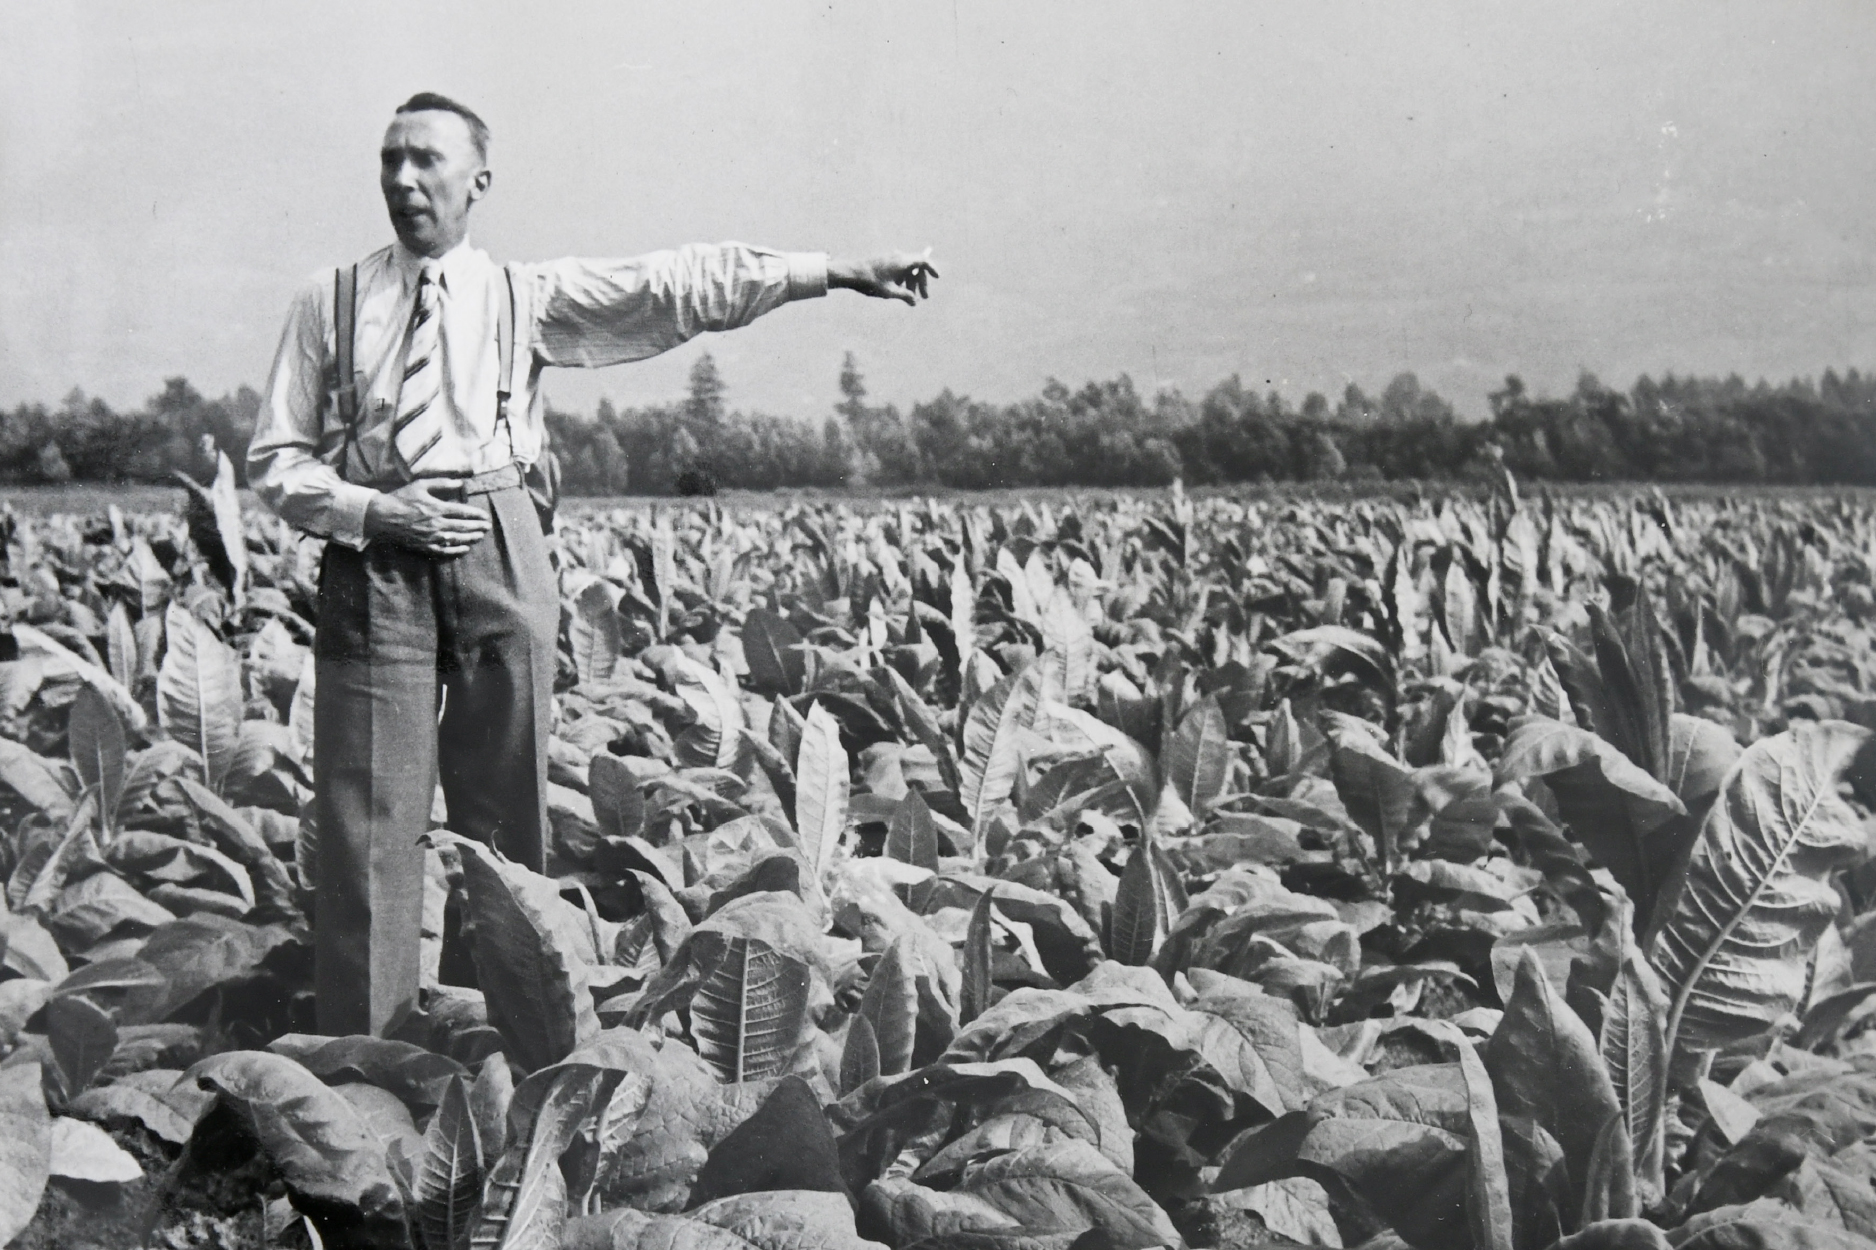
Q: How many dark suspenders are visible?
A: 2